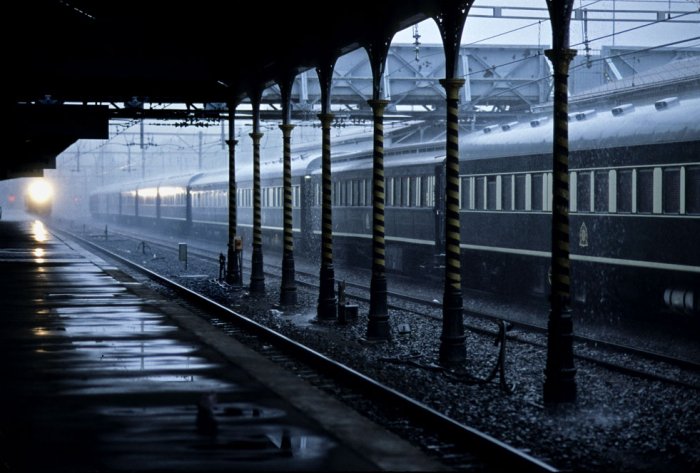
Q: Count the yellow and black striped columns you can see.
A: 7